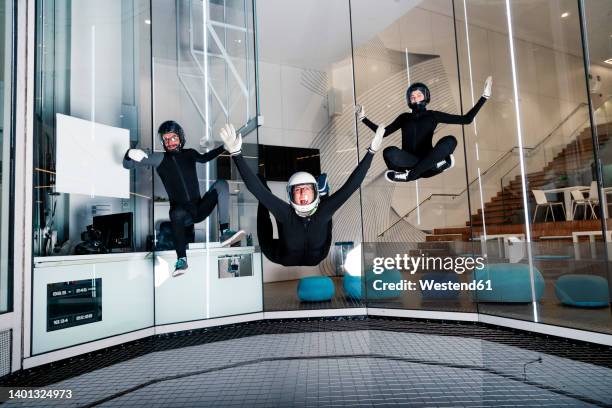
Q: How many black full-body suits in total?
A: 3